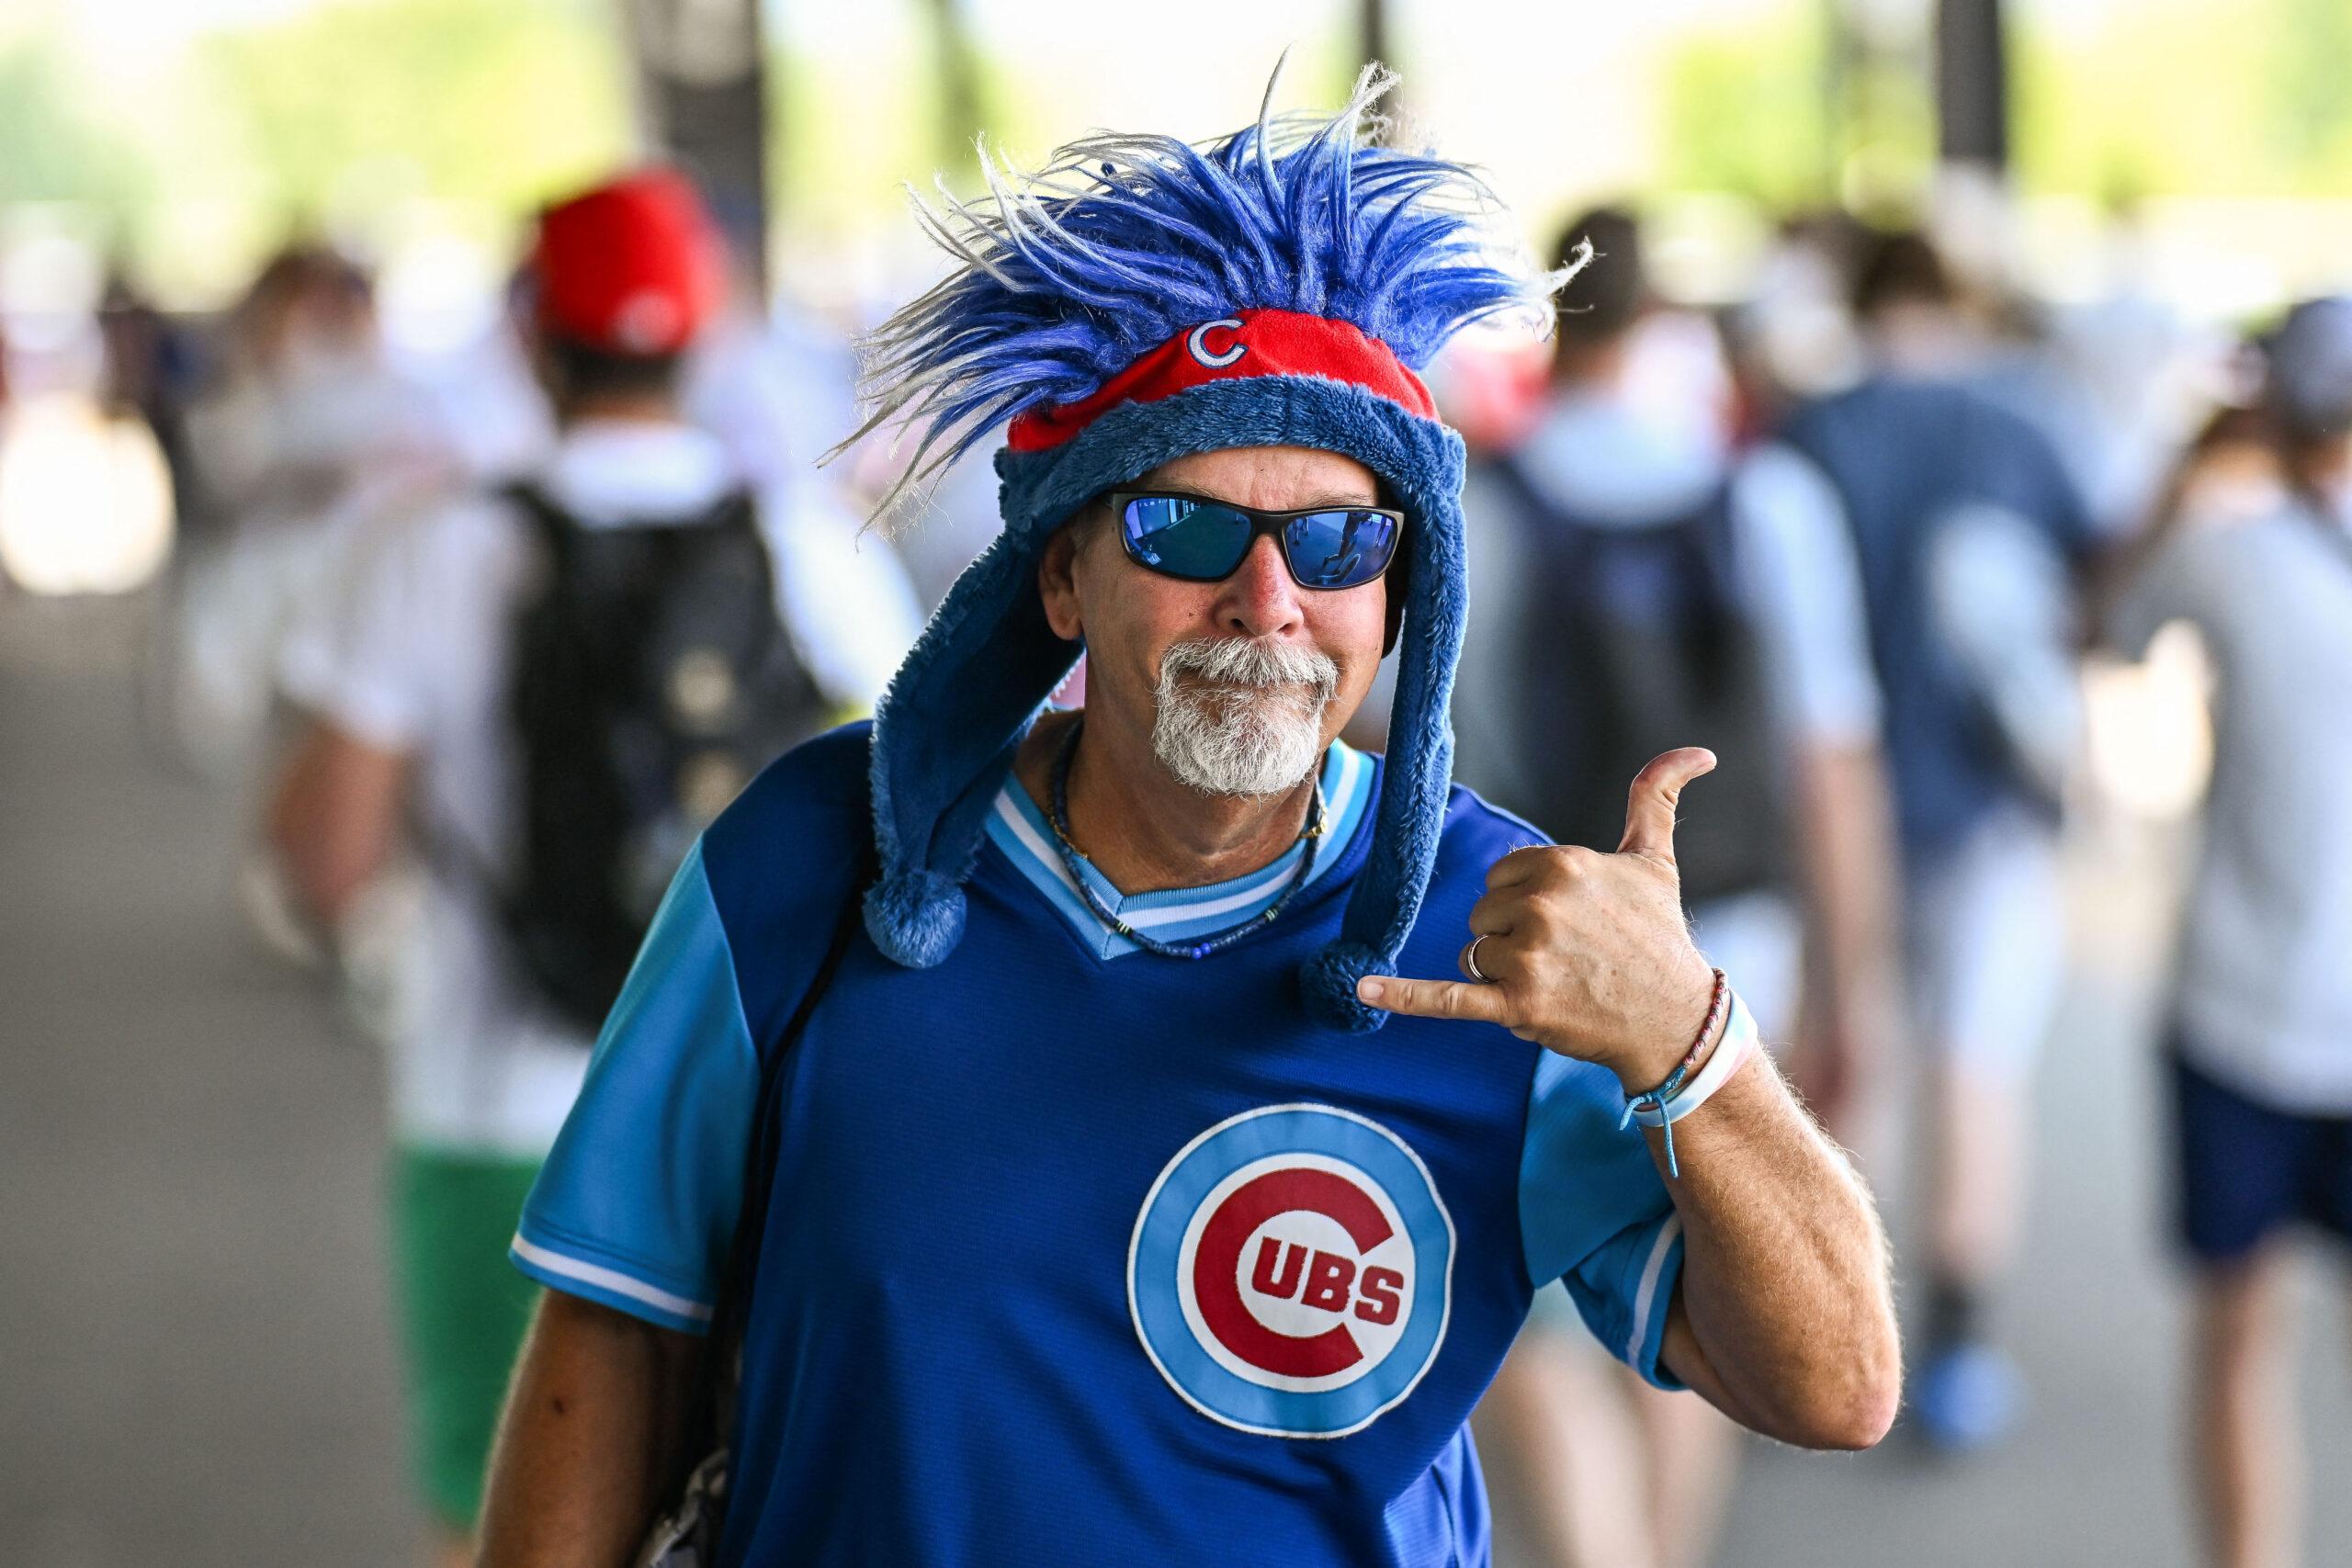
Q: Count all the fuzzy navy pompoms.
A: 2